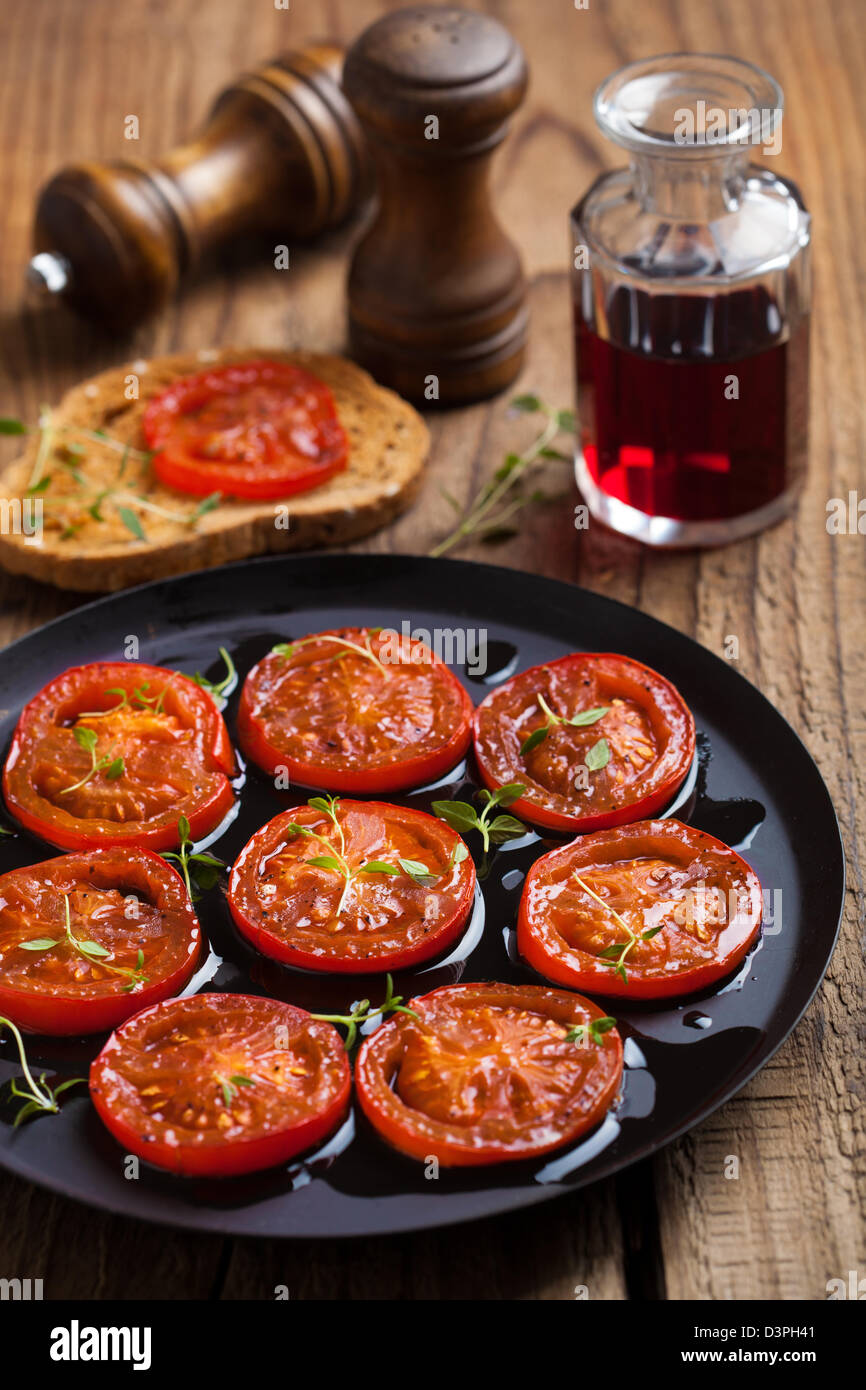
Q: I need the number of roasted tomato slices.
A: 9